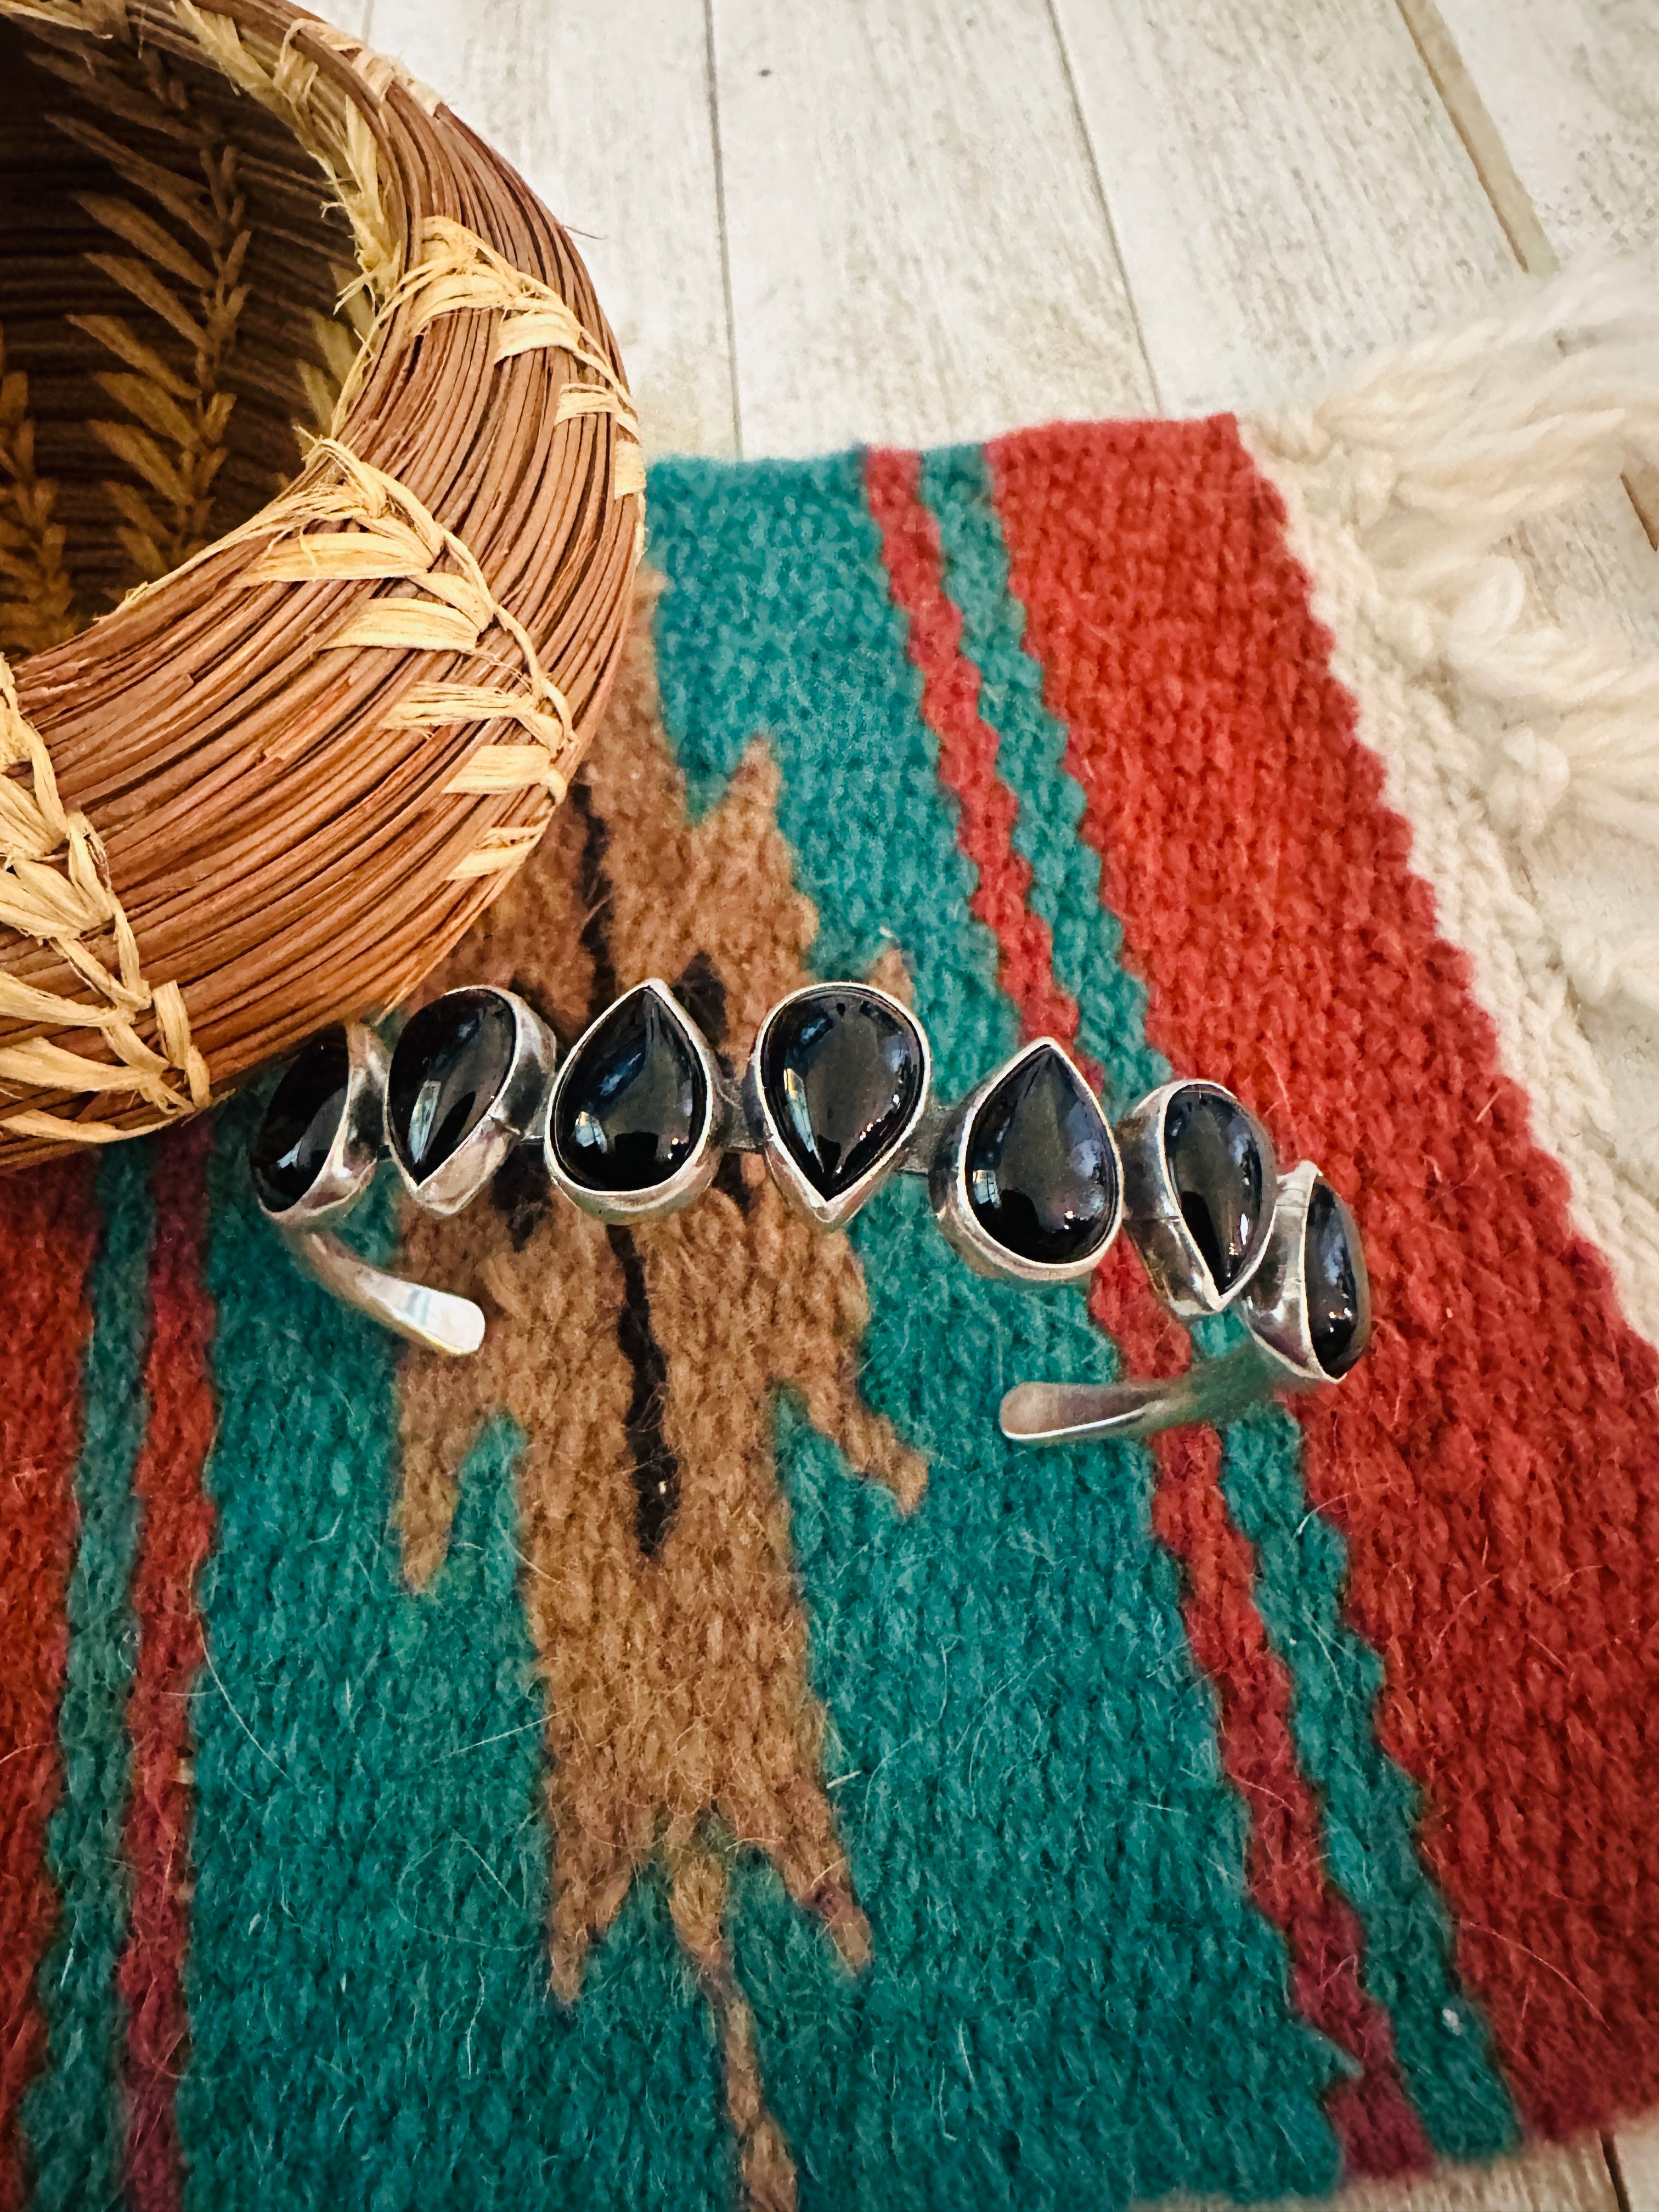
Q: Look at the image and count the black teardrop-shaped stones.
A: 7